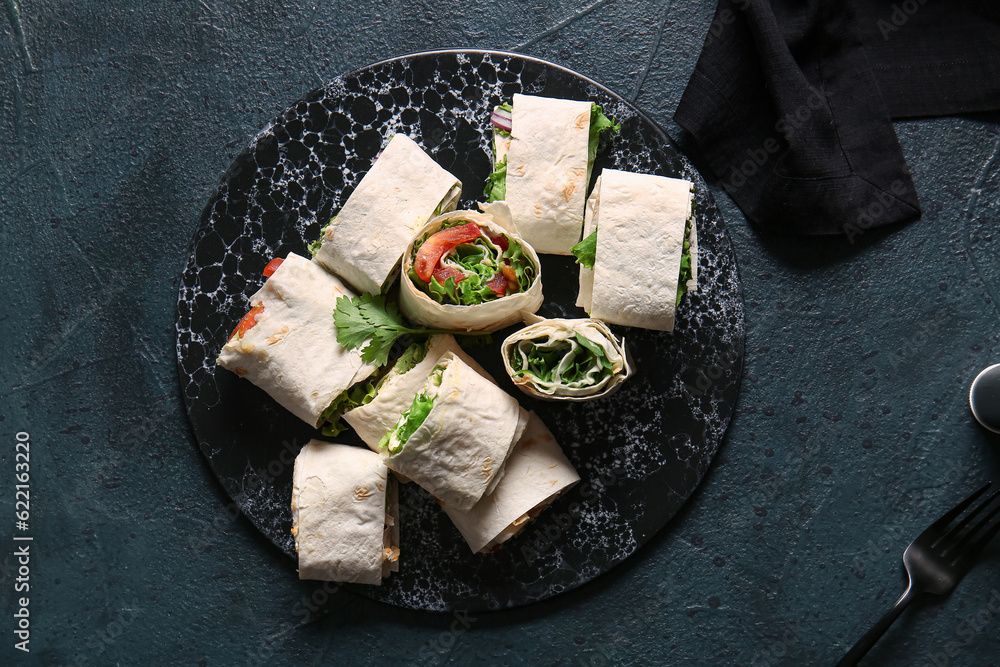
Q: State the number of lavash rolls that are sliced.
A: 10